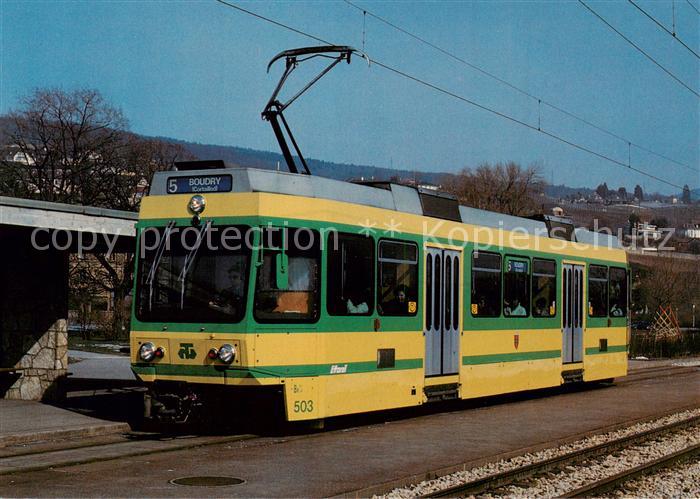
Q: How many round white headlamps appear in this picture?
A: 3